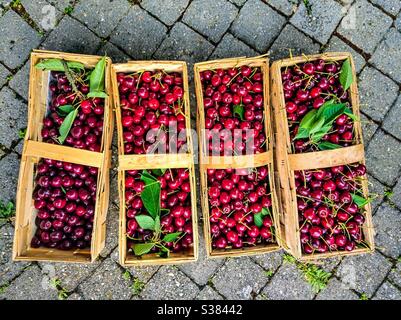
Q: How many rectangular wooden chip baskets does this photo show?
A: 4